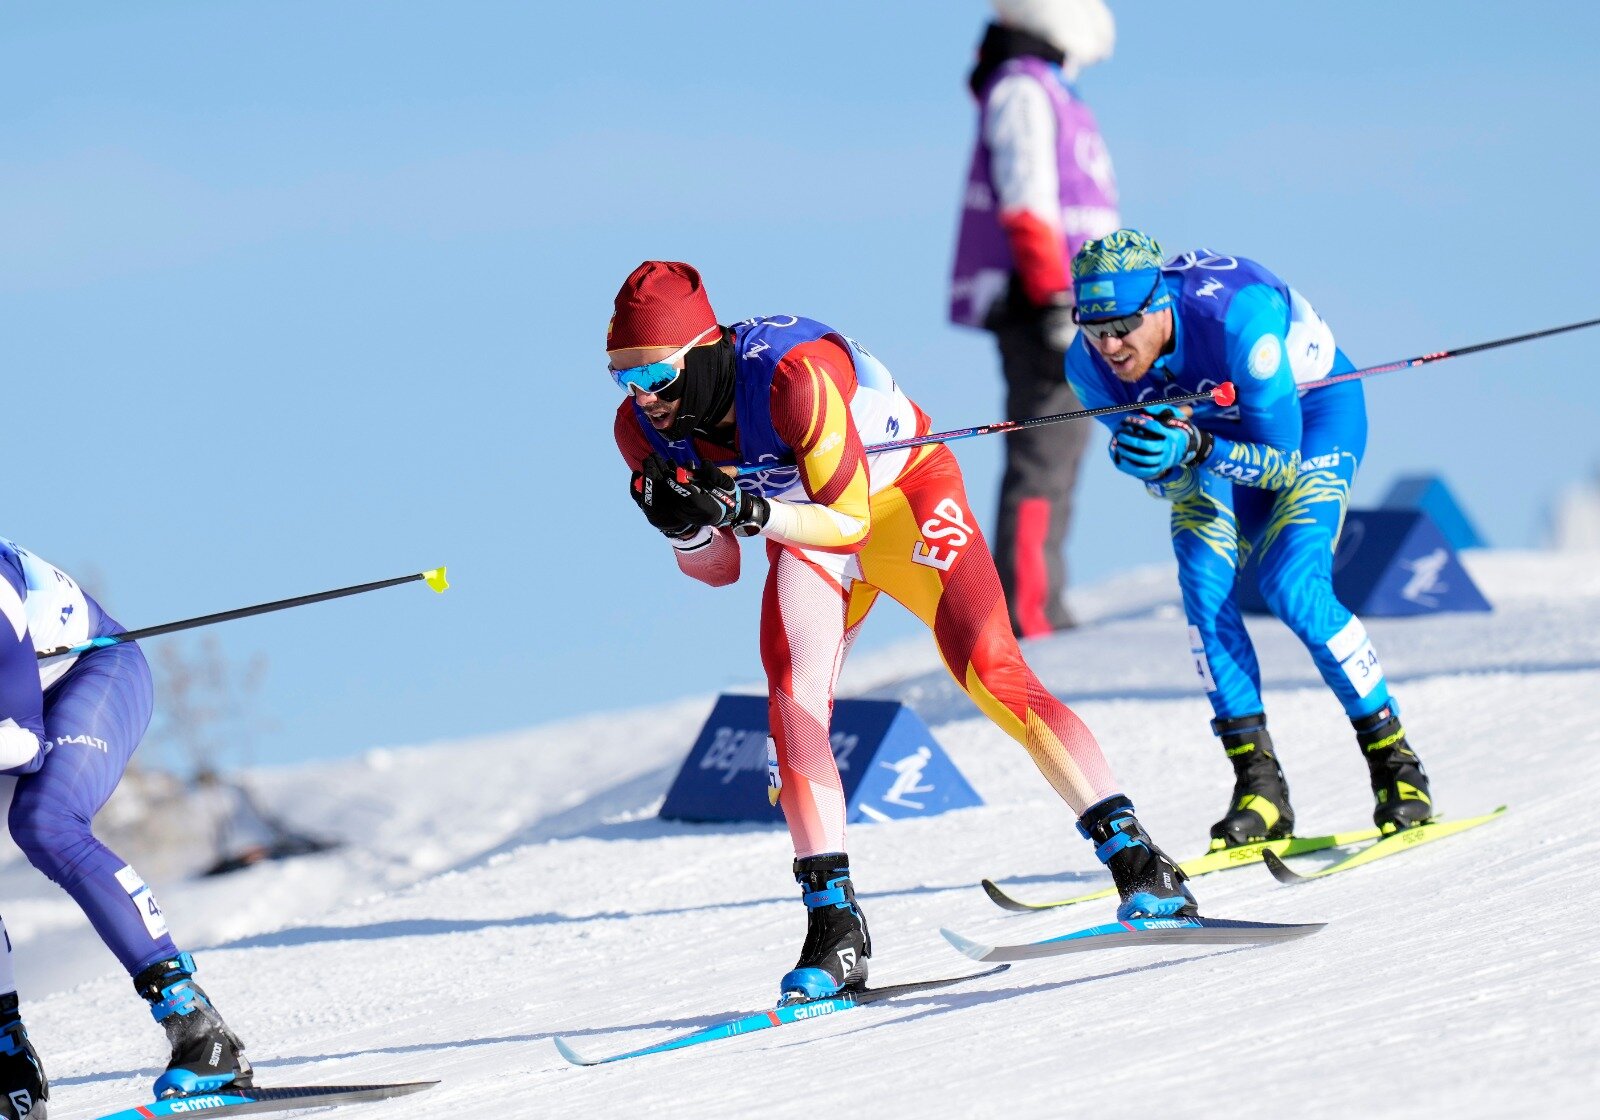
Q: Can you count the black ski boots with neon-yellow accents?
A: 2